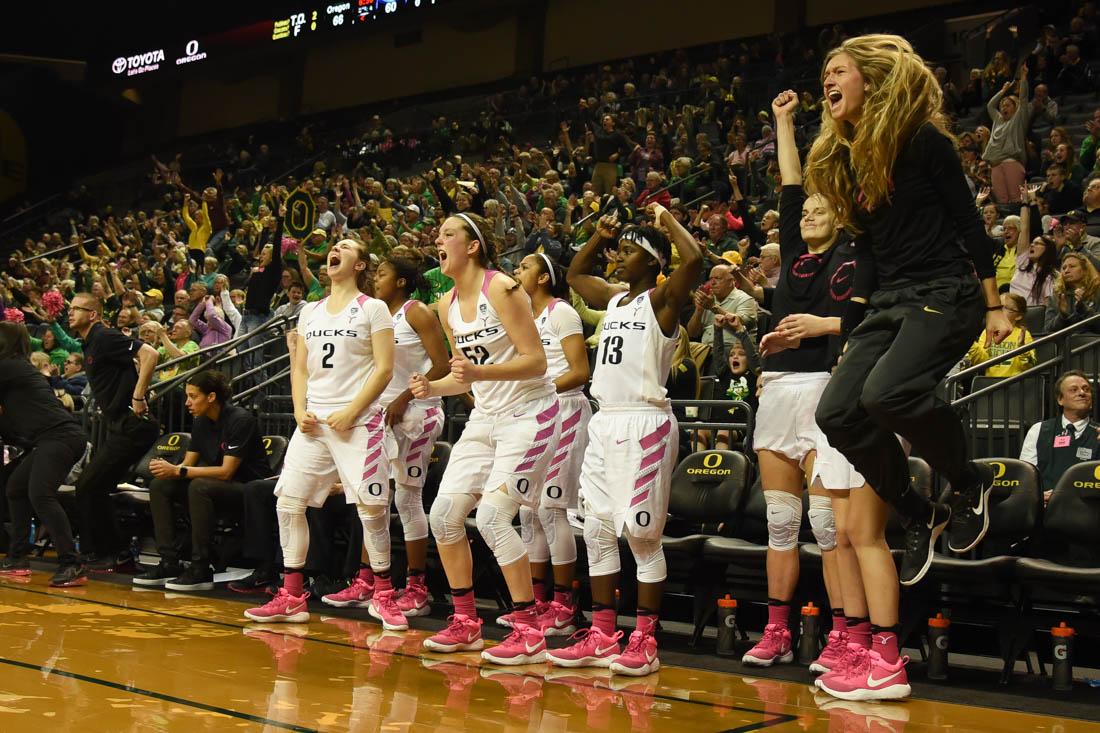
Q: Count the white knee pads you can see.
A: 11